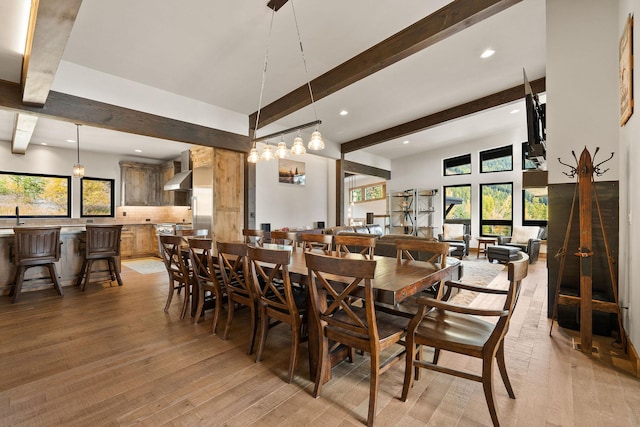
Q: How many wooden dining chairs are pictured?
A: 12